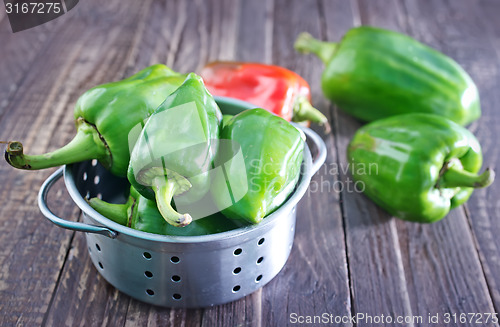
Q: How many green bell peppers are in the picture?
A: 6